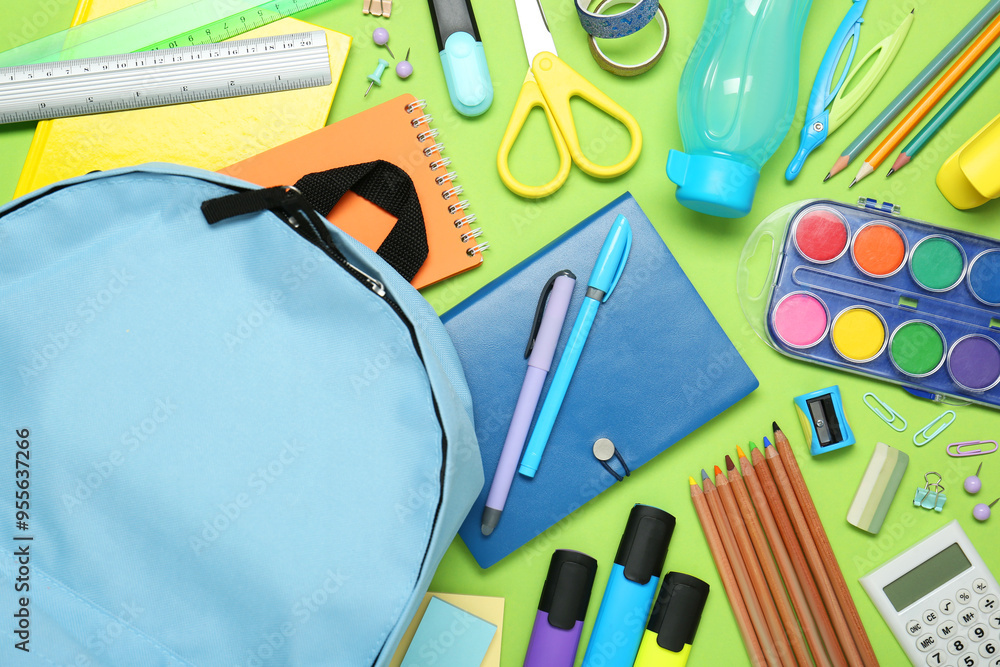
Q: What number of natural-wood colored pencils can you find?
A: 8